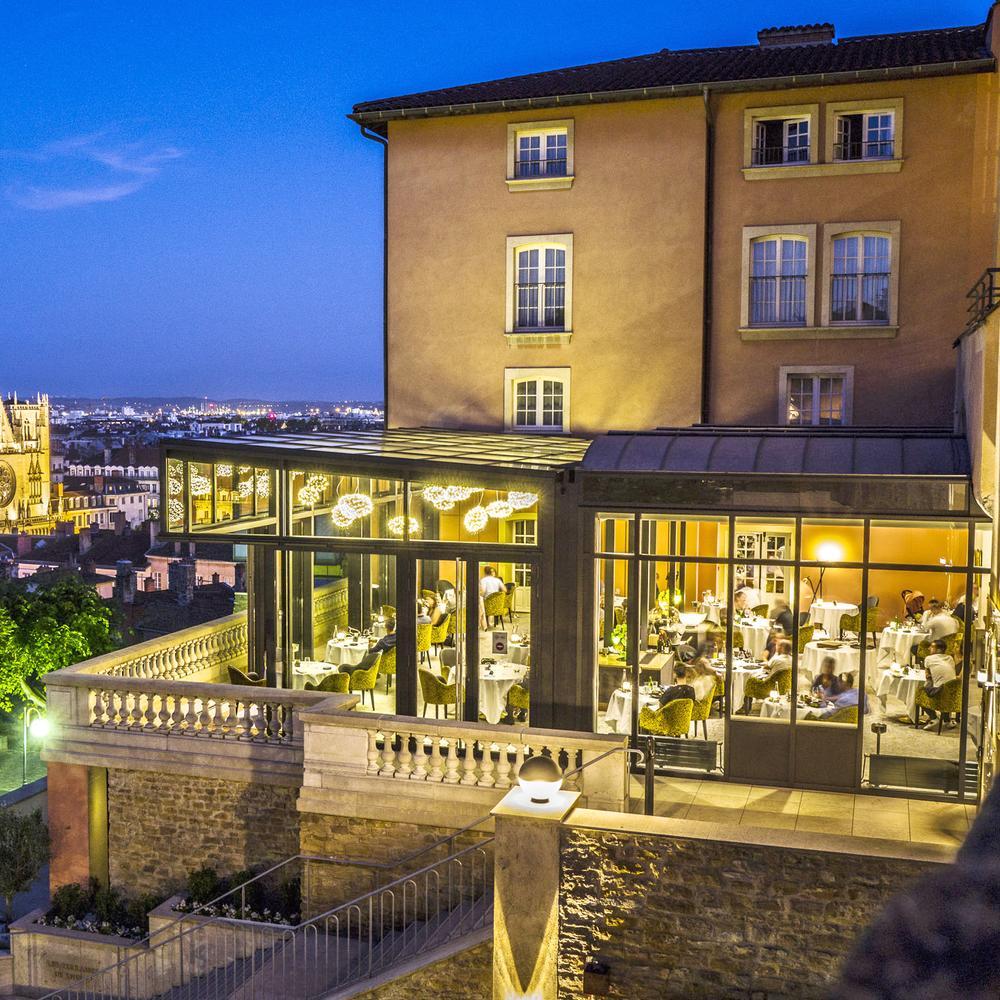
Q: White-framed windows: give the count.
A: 8